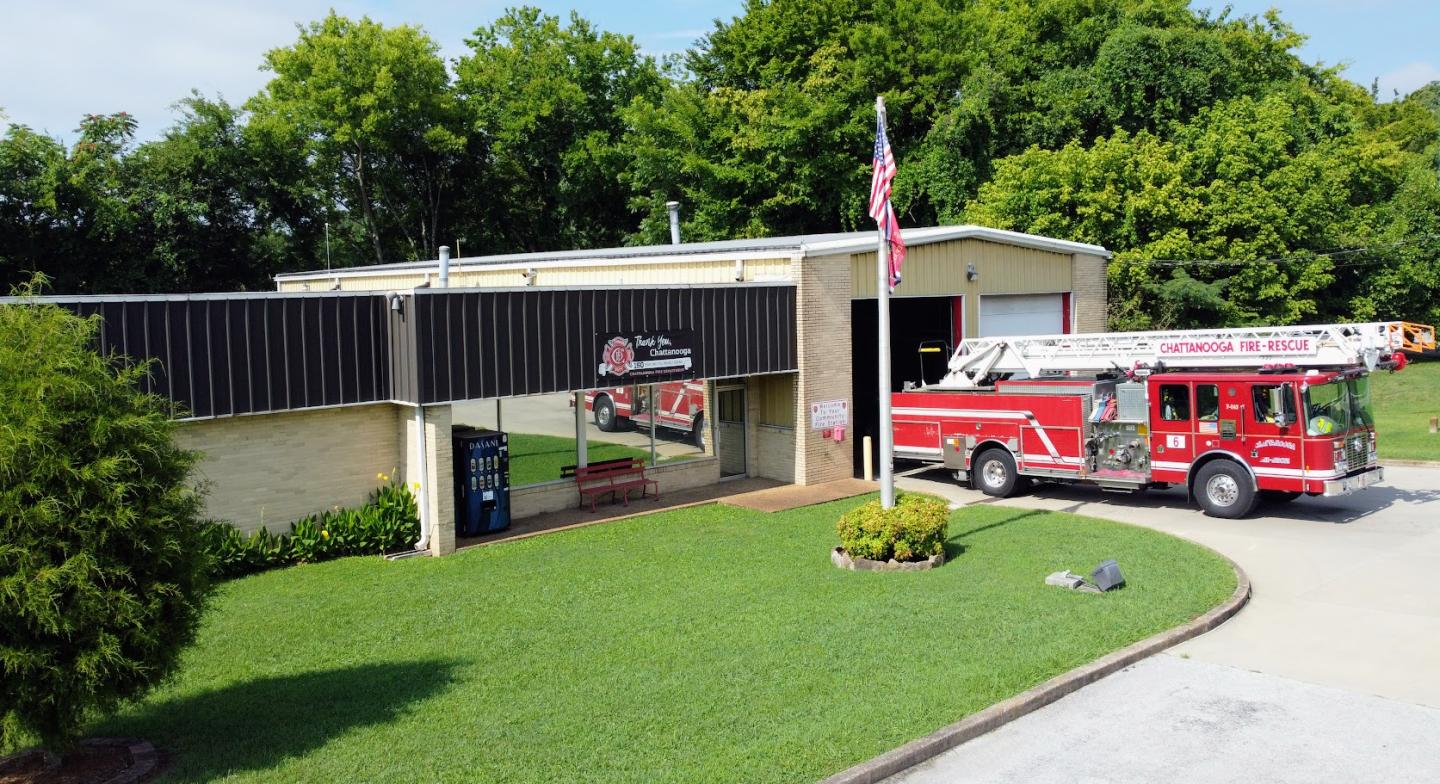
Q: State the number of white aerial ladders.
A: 1